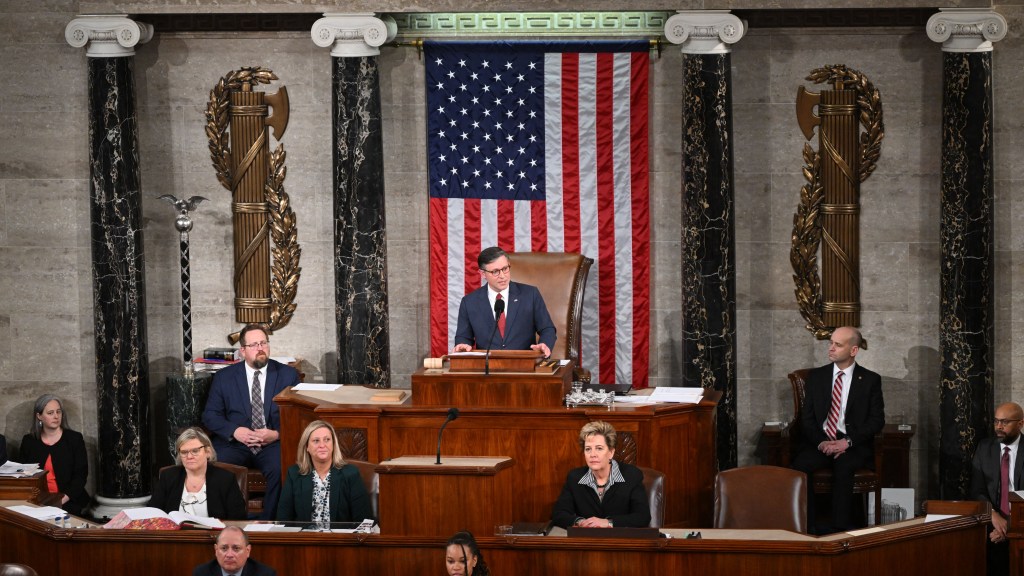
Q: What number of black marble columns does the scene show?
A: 4